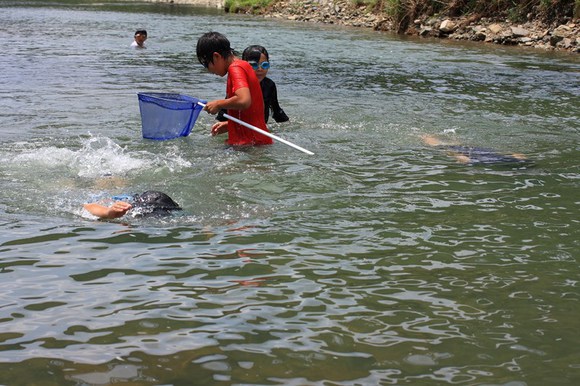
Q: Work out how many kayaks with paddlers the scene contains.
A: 0